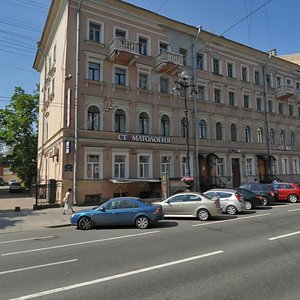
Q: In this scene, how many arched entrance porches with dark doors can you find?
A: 2